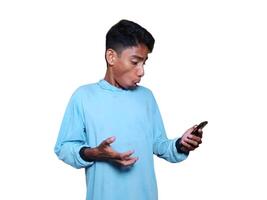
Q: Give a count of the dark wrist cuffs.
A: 2